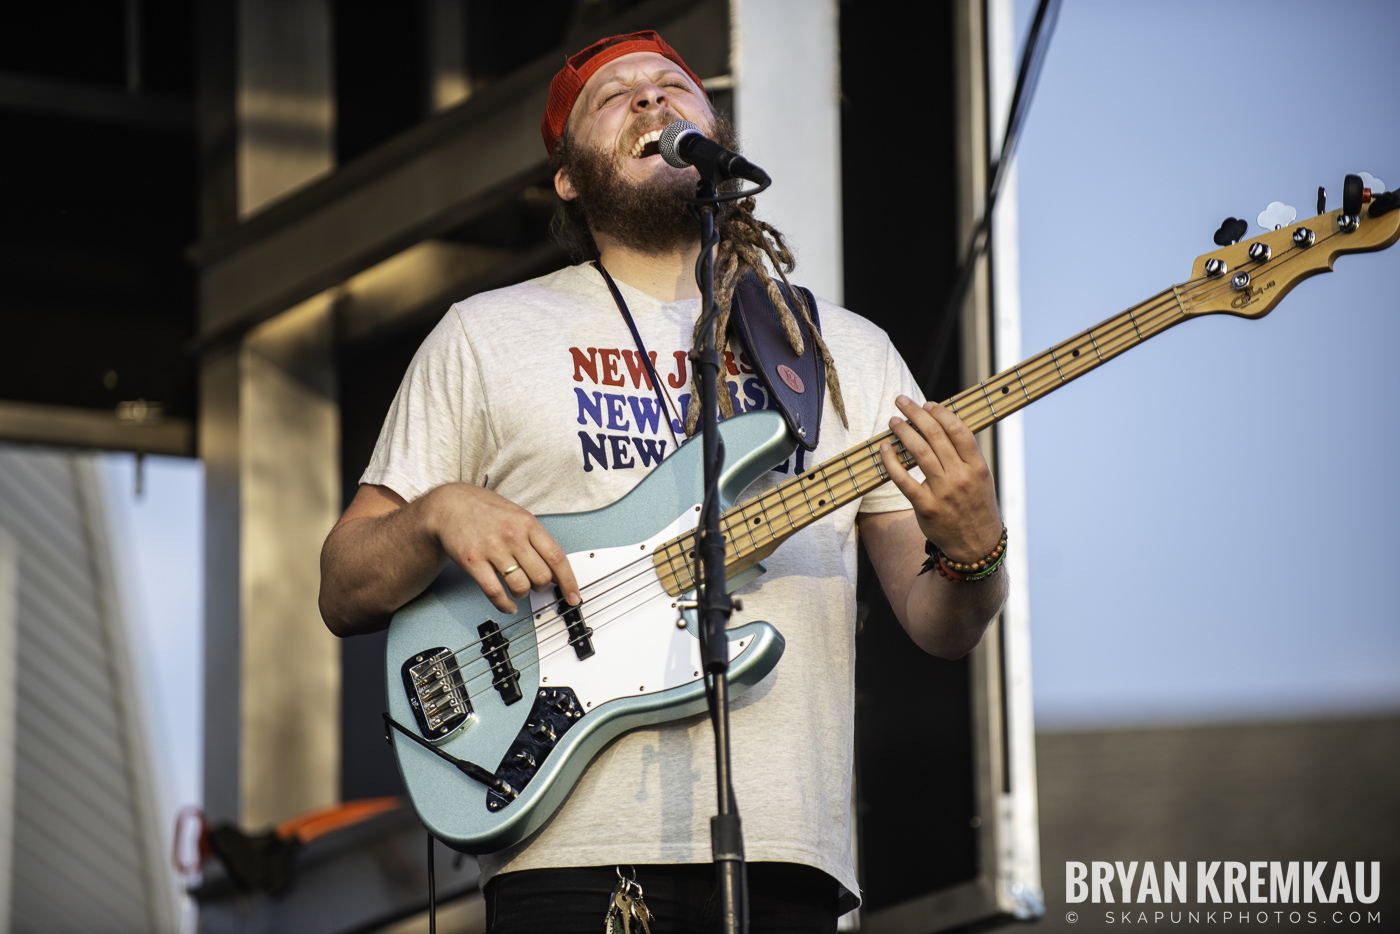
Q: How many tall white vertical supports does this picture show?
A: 2